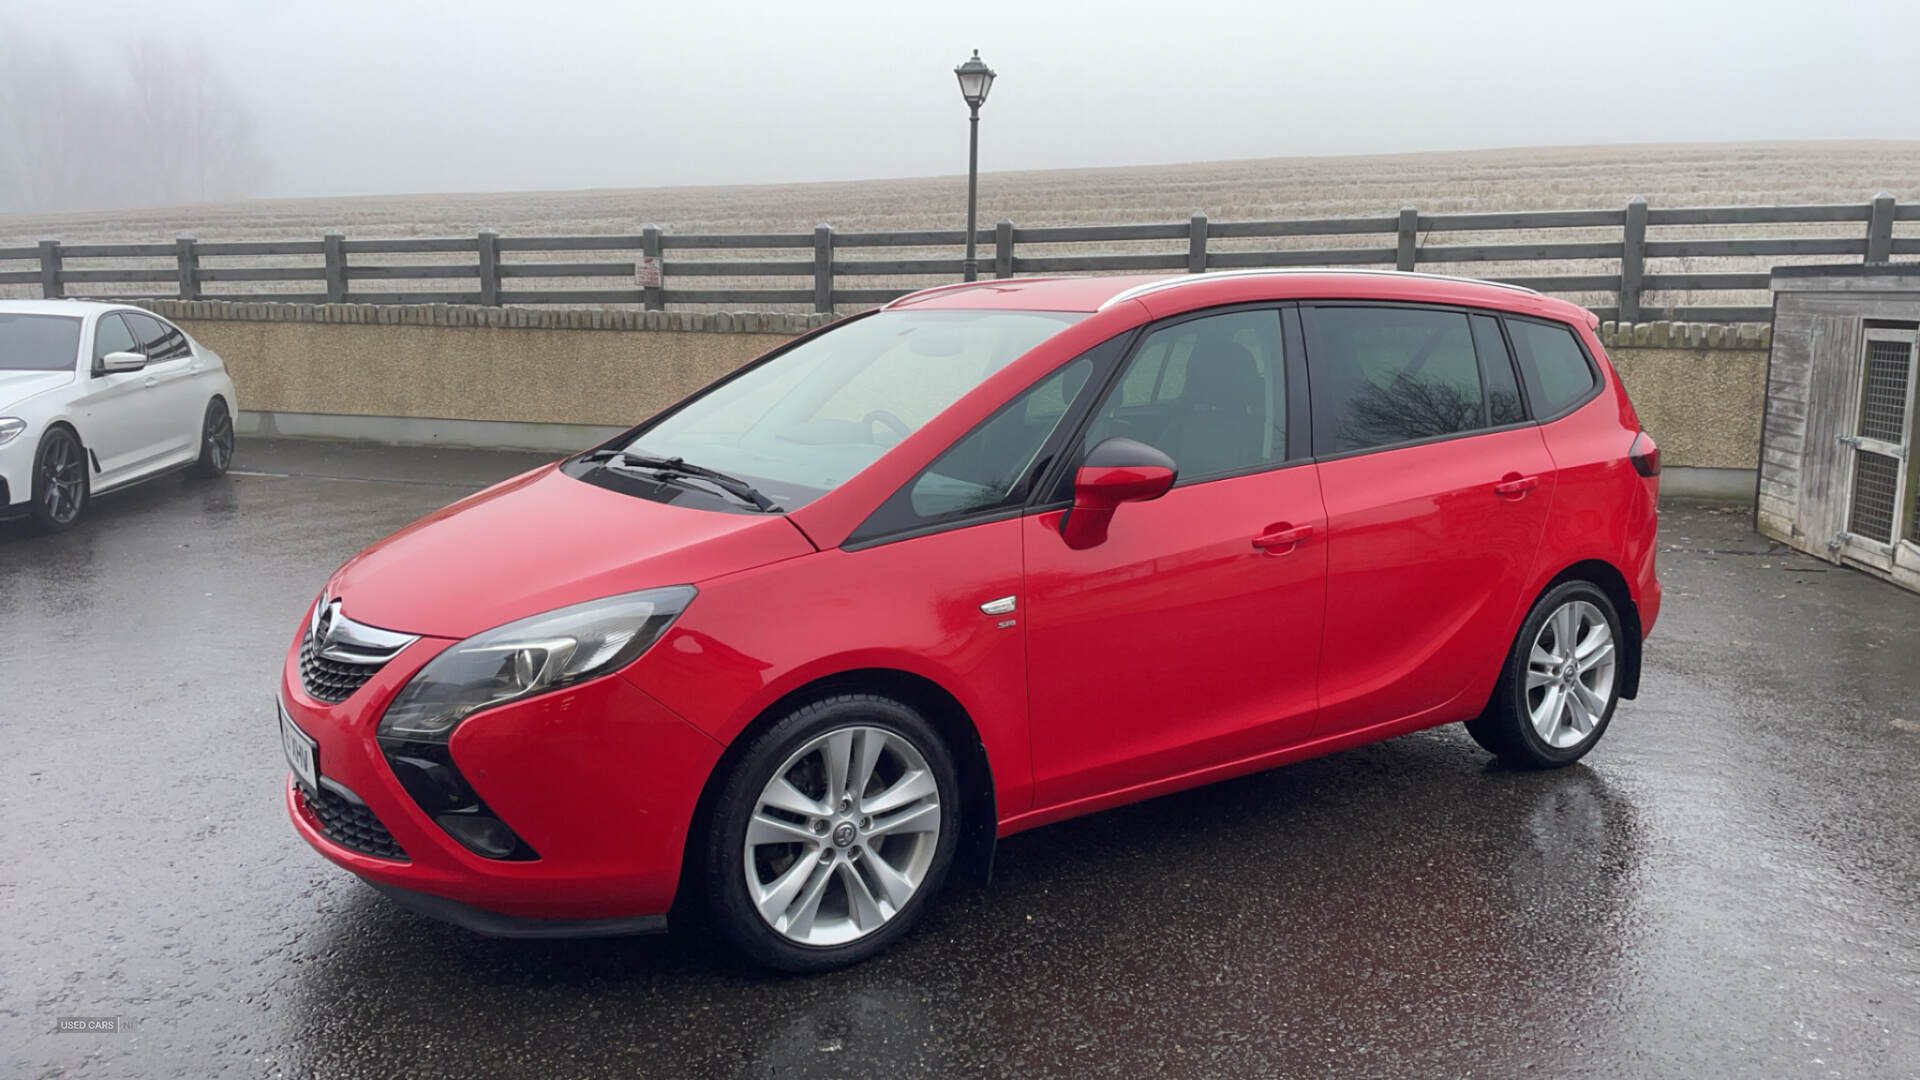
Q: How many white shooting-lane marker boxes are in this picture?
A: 0